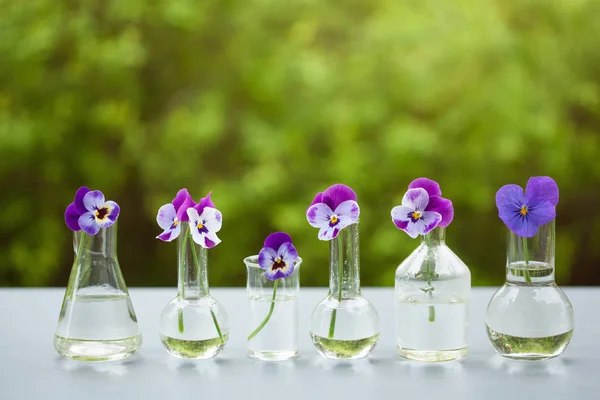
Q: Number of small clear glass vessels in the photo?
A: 6